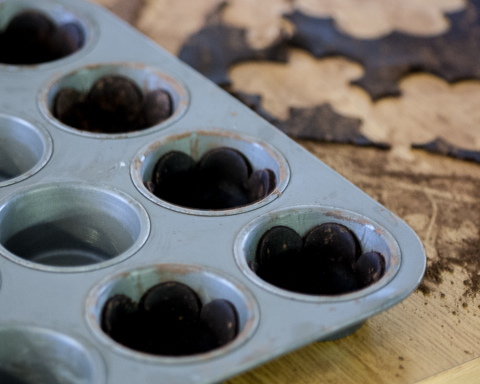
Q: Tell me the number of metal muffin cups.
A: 8